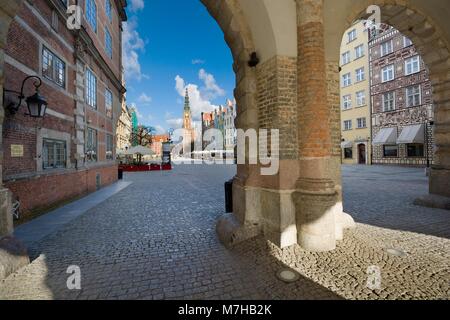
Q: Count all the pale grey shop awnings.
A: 3